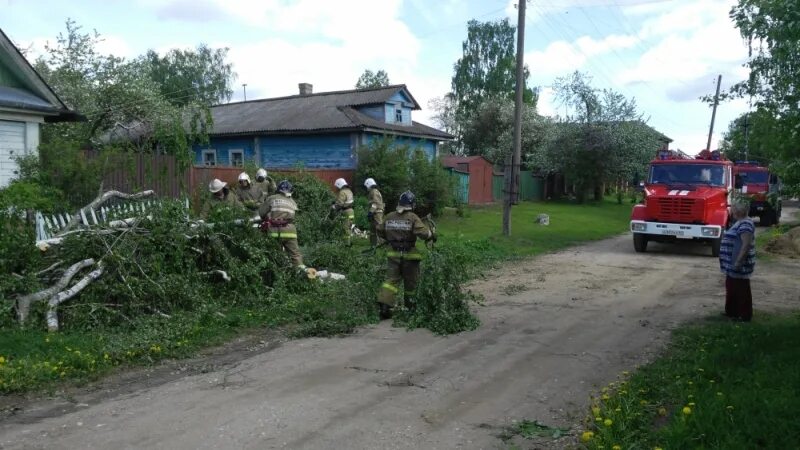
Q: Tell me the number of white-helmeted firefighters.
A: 5